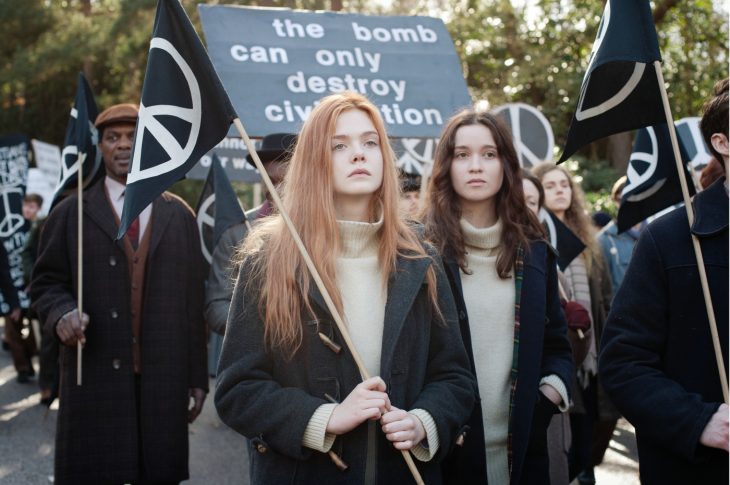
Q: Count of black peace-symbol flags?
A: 6